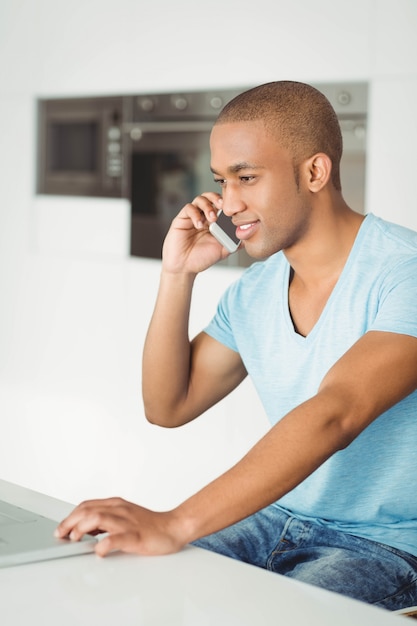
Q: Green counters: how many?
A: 0